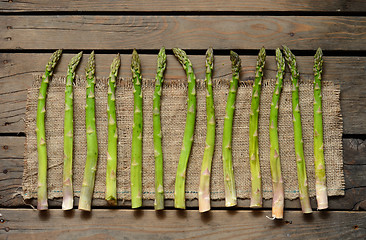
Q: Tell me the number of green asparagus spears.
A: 13